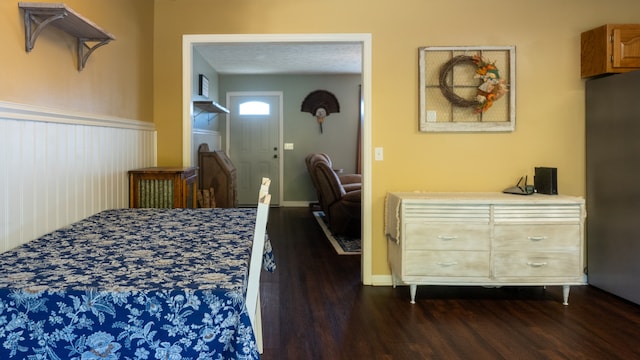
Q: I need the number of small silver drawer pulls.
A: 4